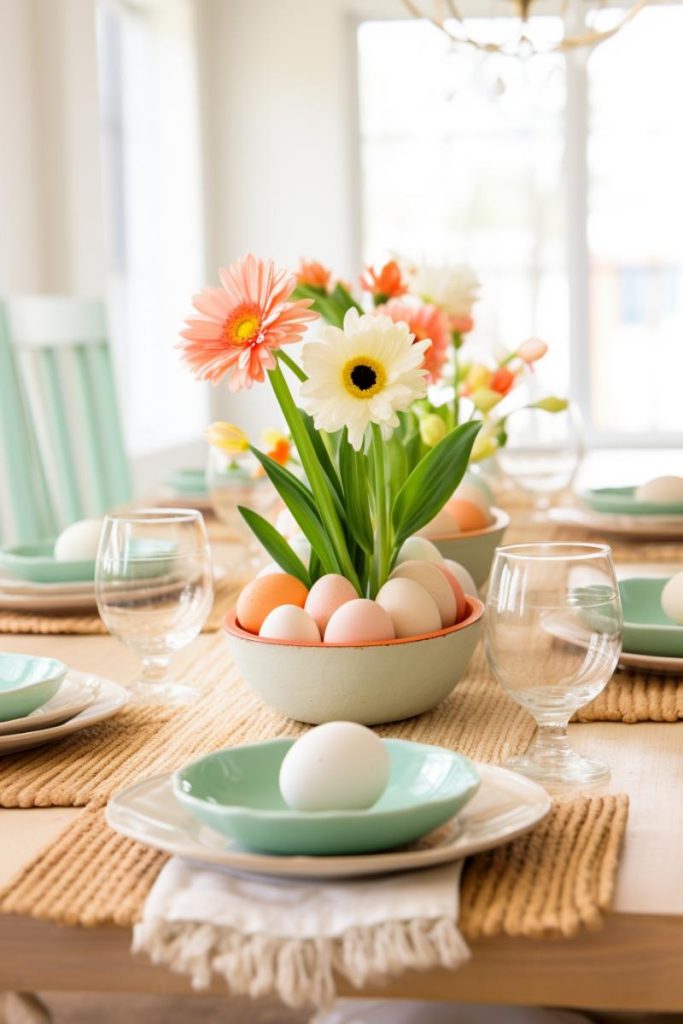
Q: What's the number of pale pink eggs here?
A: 2